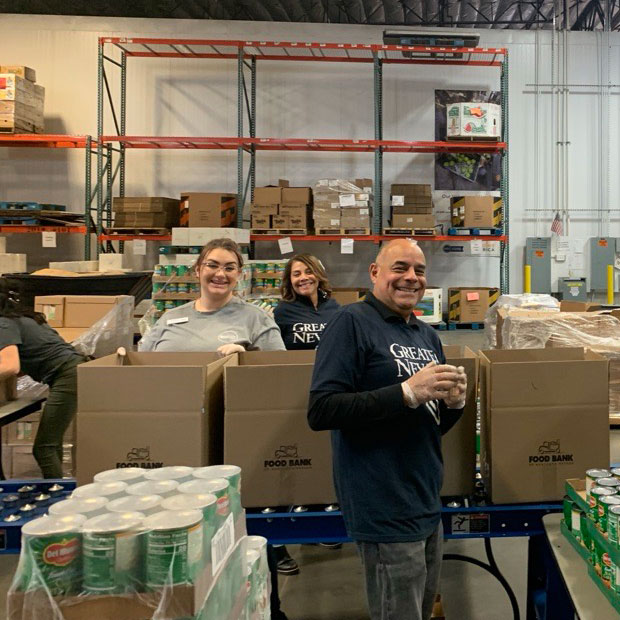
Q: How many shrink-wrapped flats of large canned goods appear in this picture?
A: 2